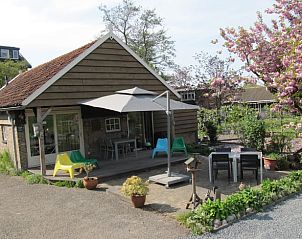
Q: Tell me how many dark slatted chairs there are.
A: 4